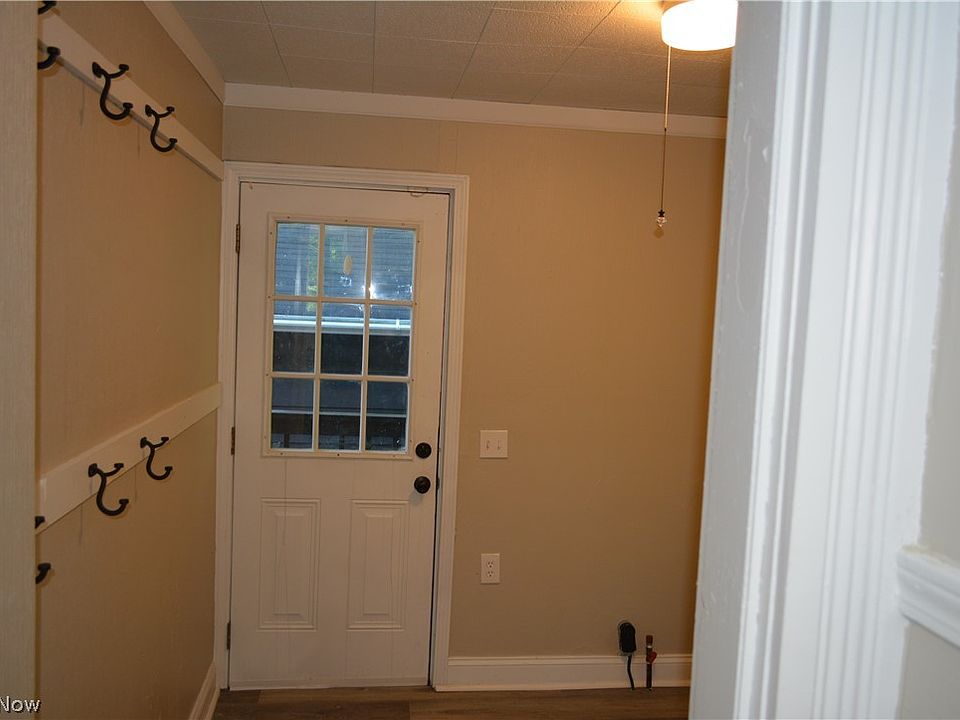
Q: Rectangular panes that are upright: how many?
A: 9